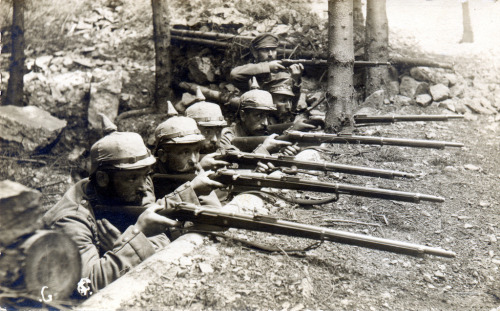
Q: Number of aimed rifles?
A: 6